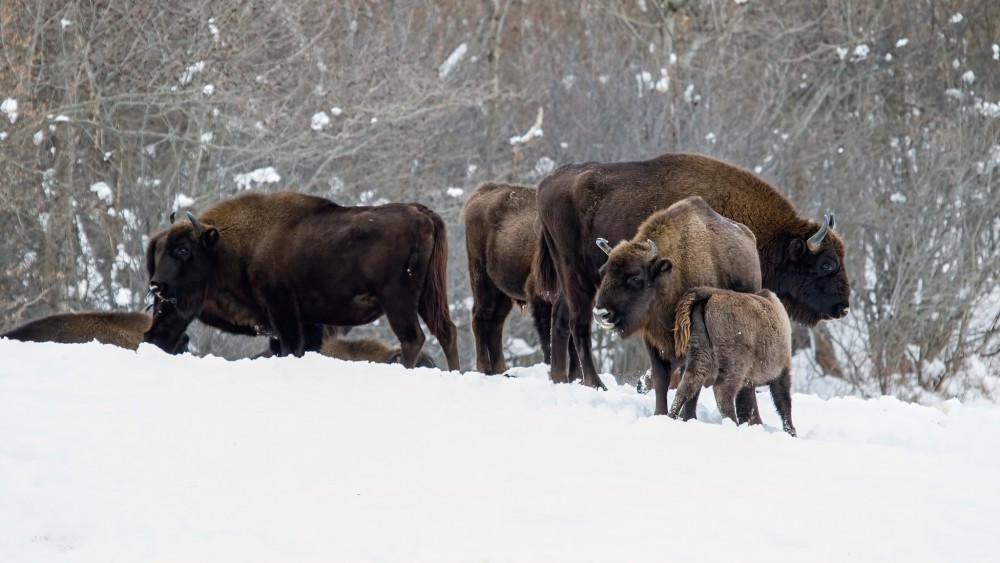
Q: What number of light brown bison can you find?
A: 2